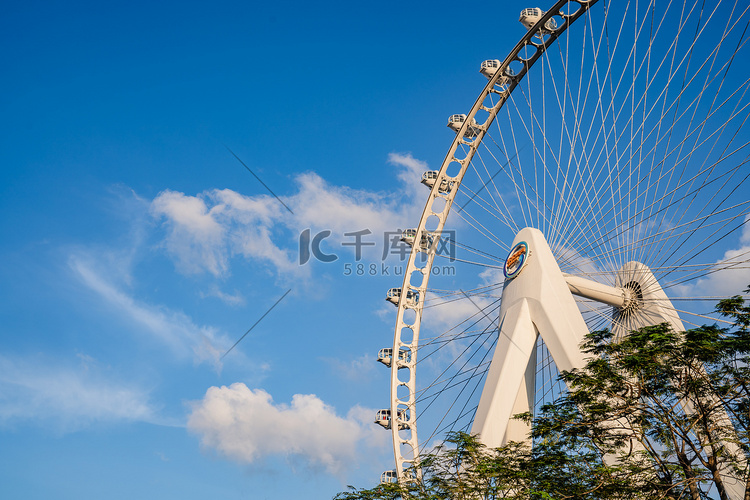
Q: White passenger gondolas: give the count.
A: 9